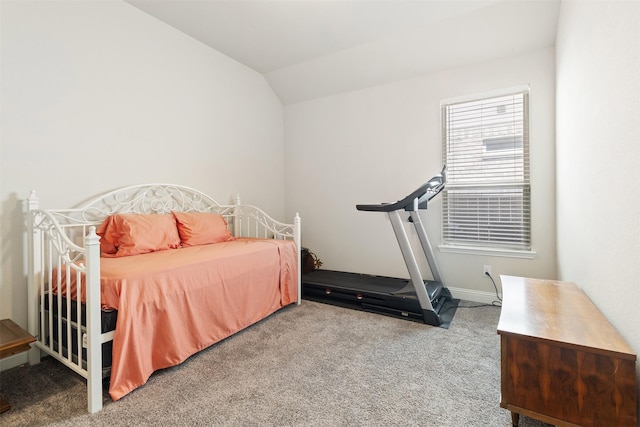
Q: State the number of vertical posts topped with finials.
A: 4